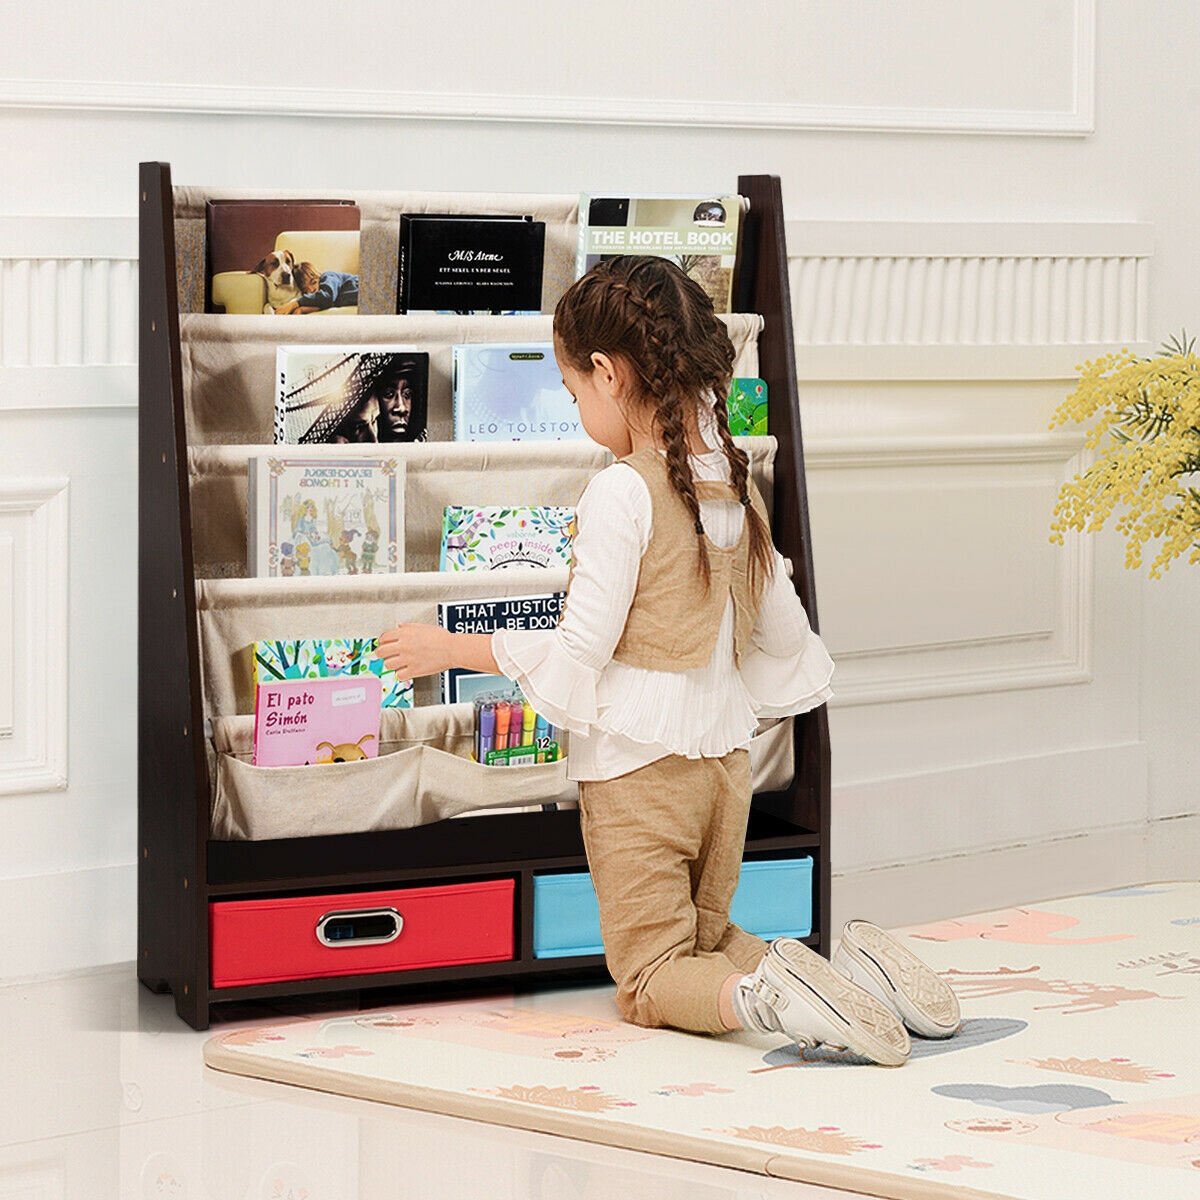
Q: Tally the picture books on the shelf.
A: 11